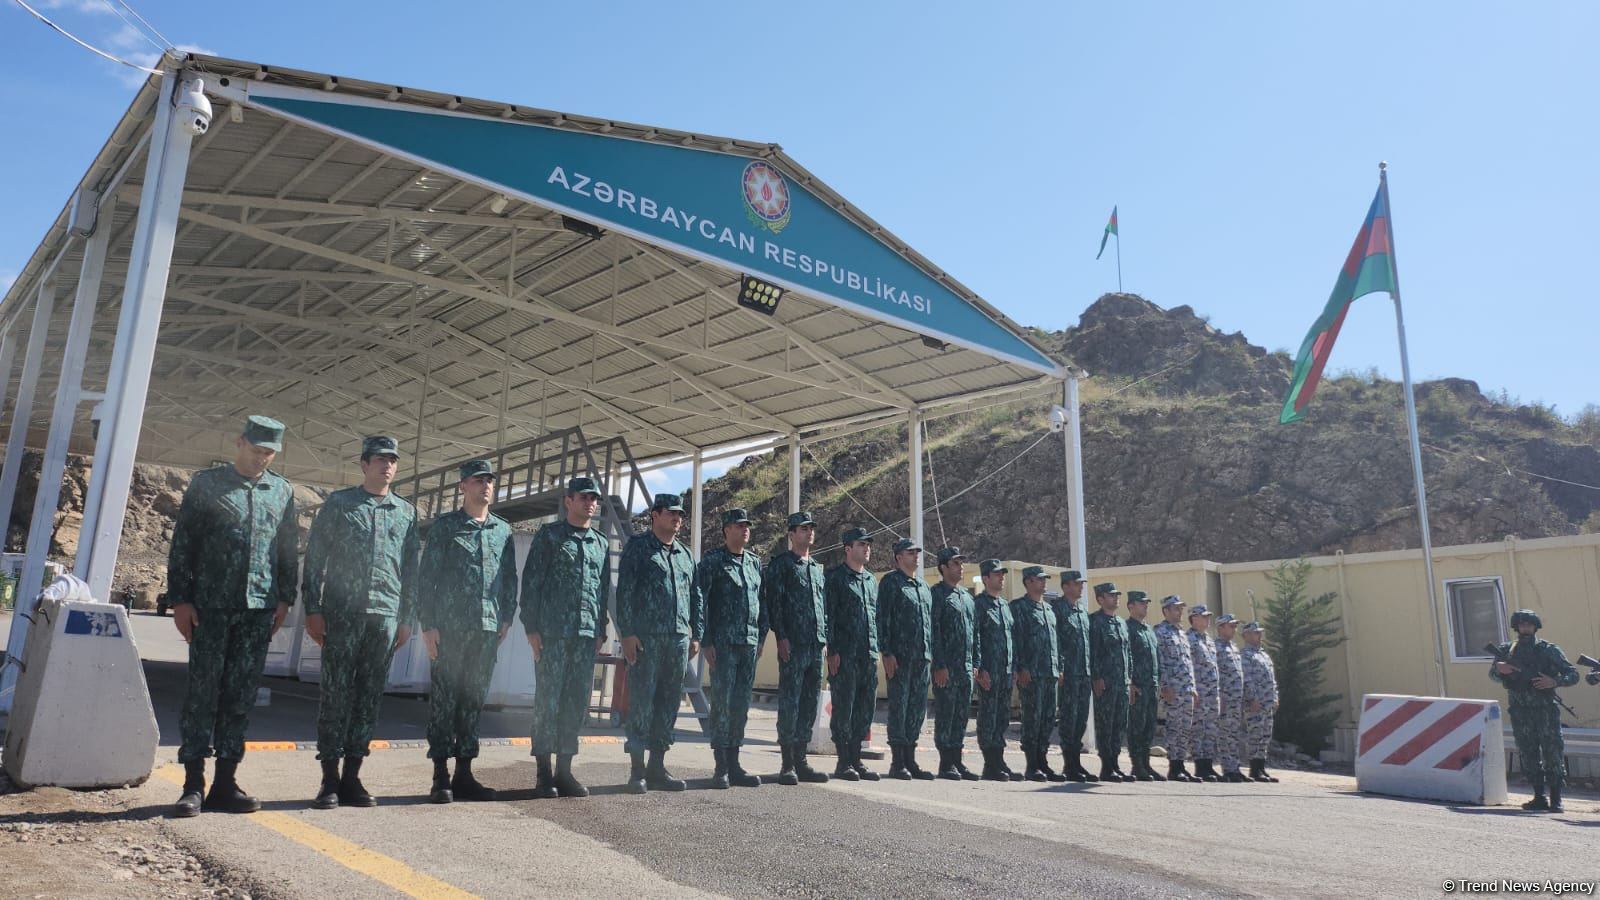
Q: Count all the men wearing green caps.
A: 15